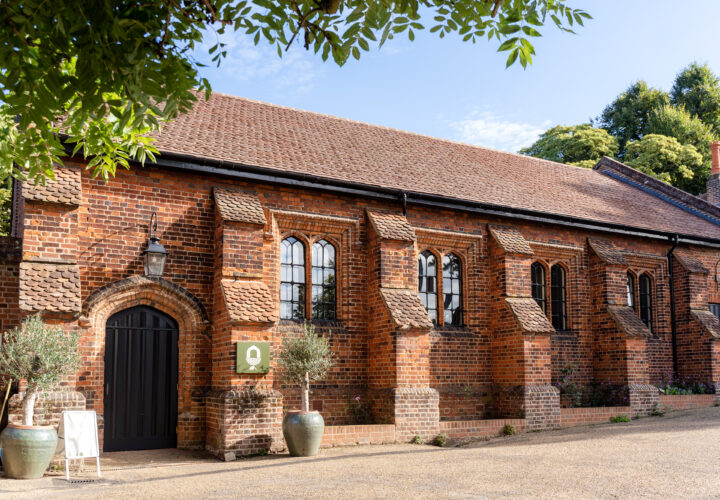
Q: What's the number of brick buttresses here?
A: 6